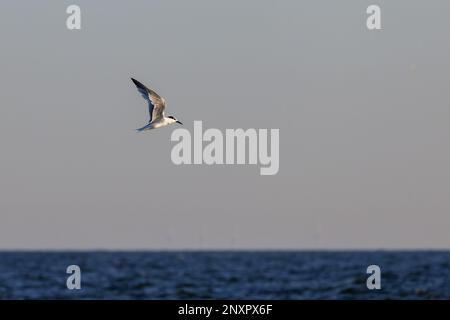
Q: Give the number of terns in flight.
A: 1